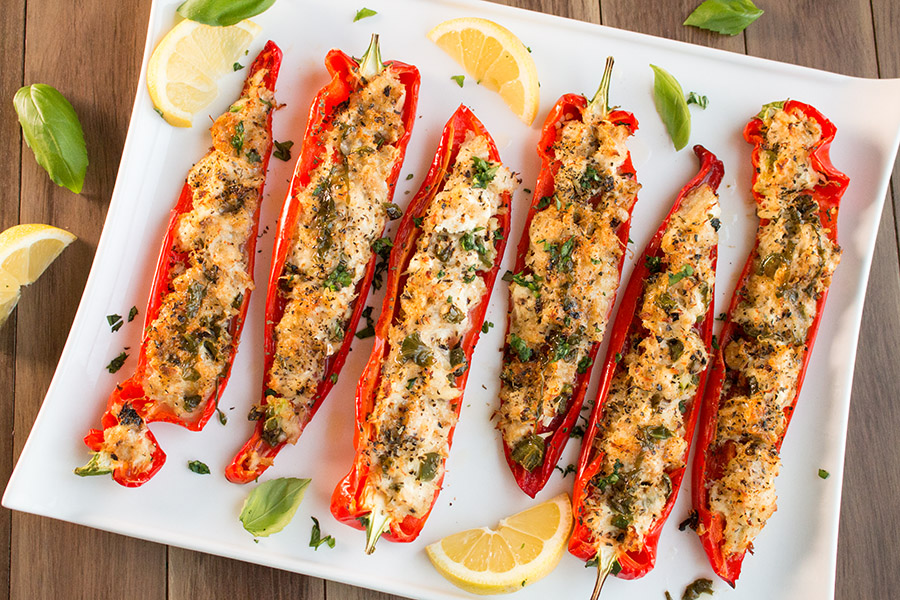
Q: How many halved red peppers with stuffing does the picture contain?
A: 6